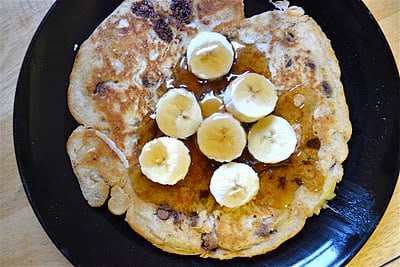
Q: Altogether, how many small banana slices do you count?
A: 7